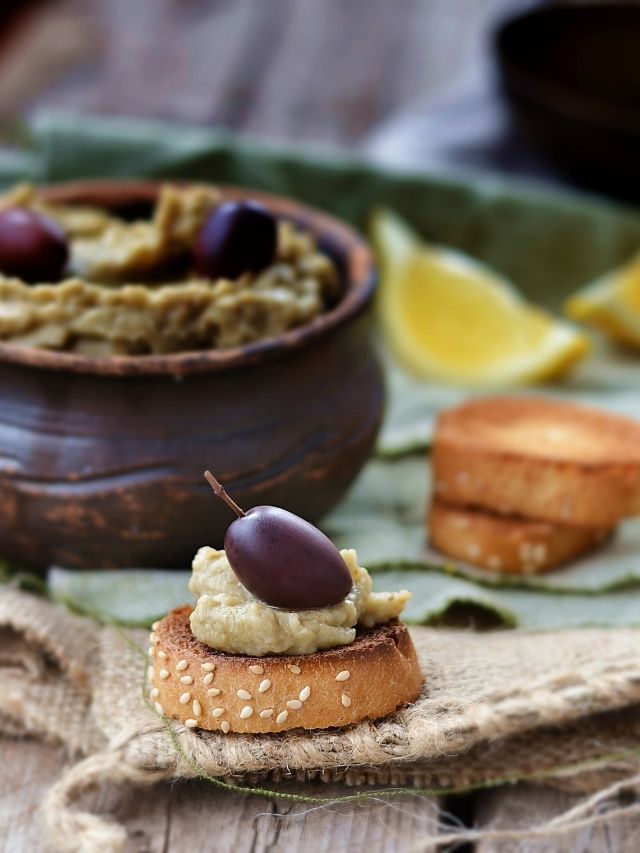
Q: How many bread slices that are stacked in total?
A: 2